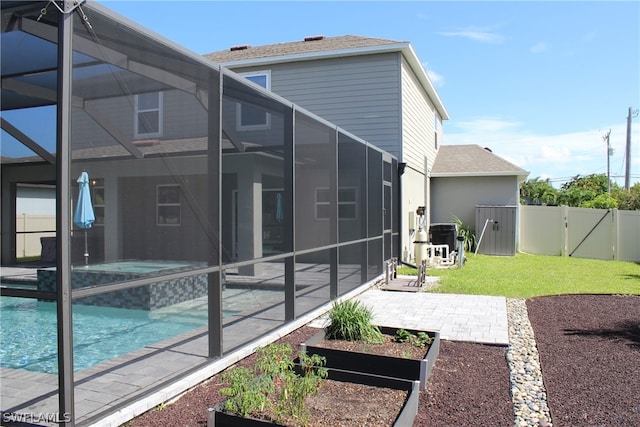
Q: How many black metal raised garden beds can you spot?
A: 2